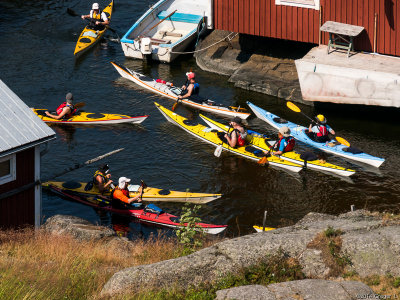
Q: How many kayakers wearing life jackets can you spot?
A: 8